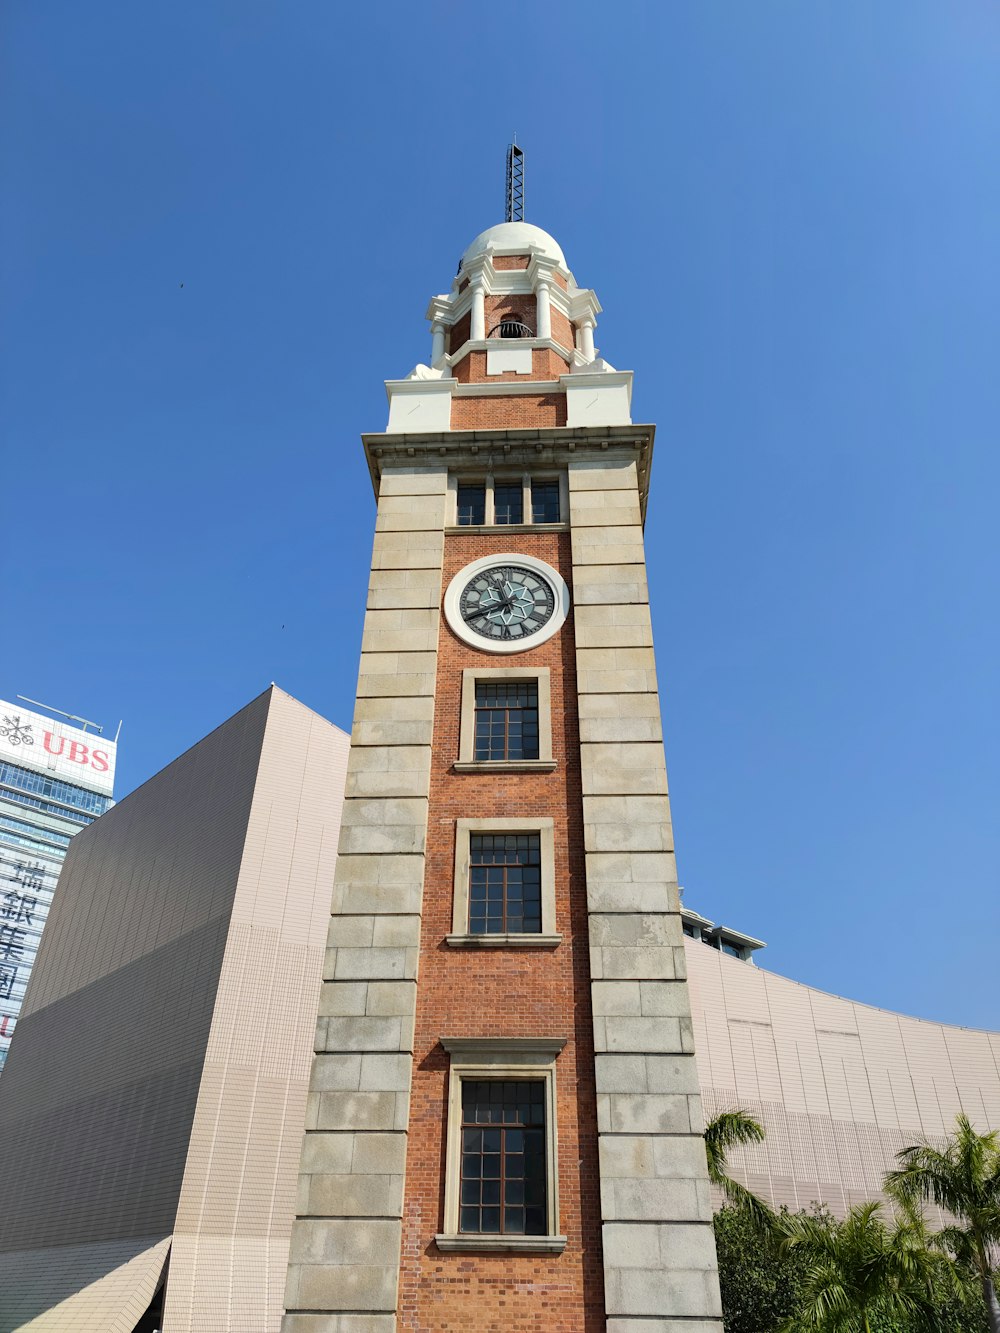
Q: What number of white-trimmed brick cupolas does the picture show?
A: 1